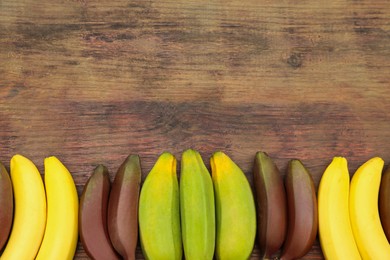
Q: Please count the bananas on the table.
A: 13